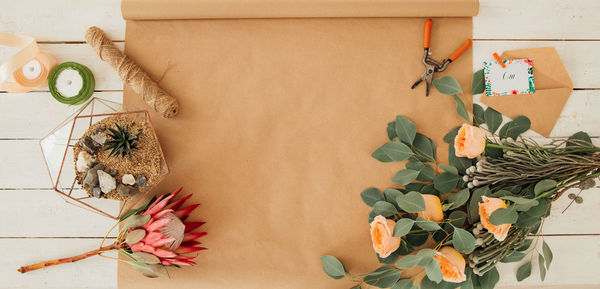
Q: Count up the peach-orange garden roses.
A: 5